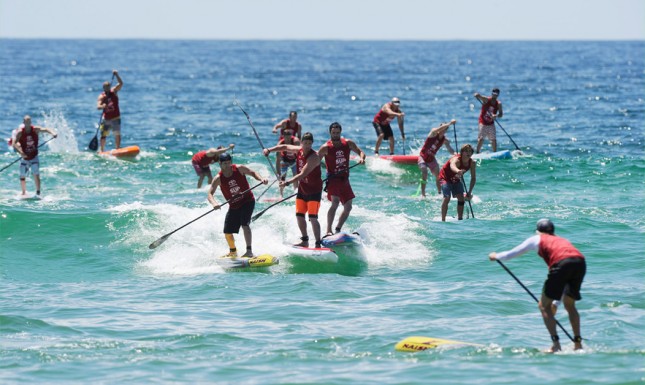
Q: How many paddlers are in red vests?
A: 13